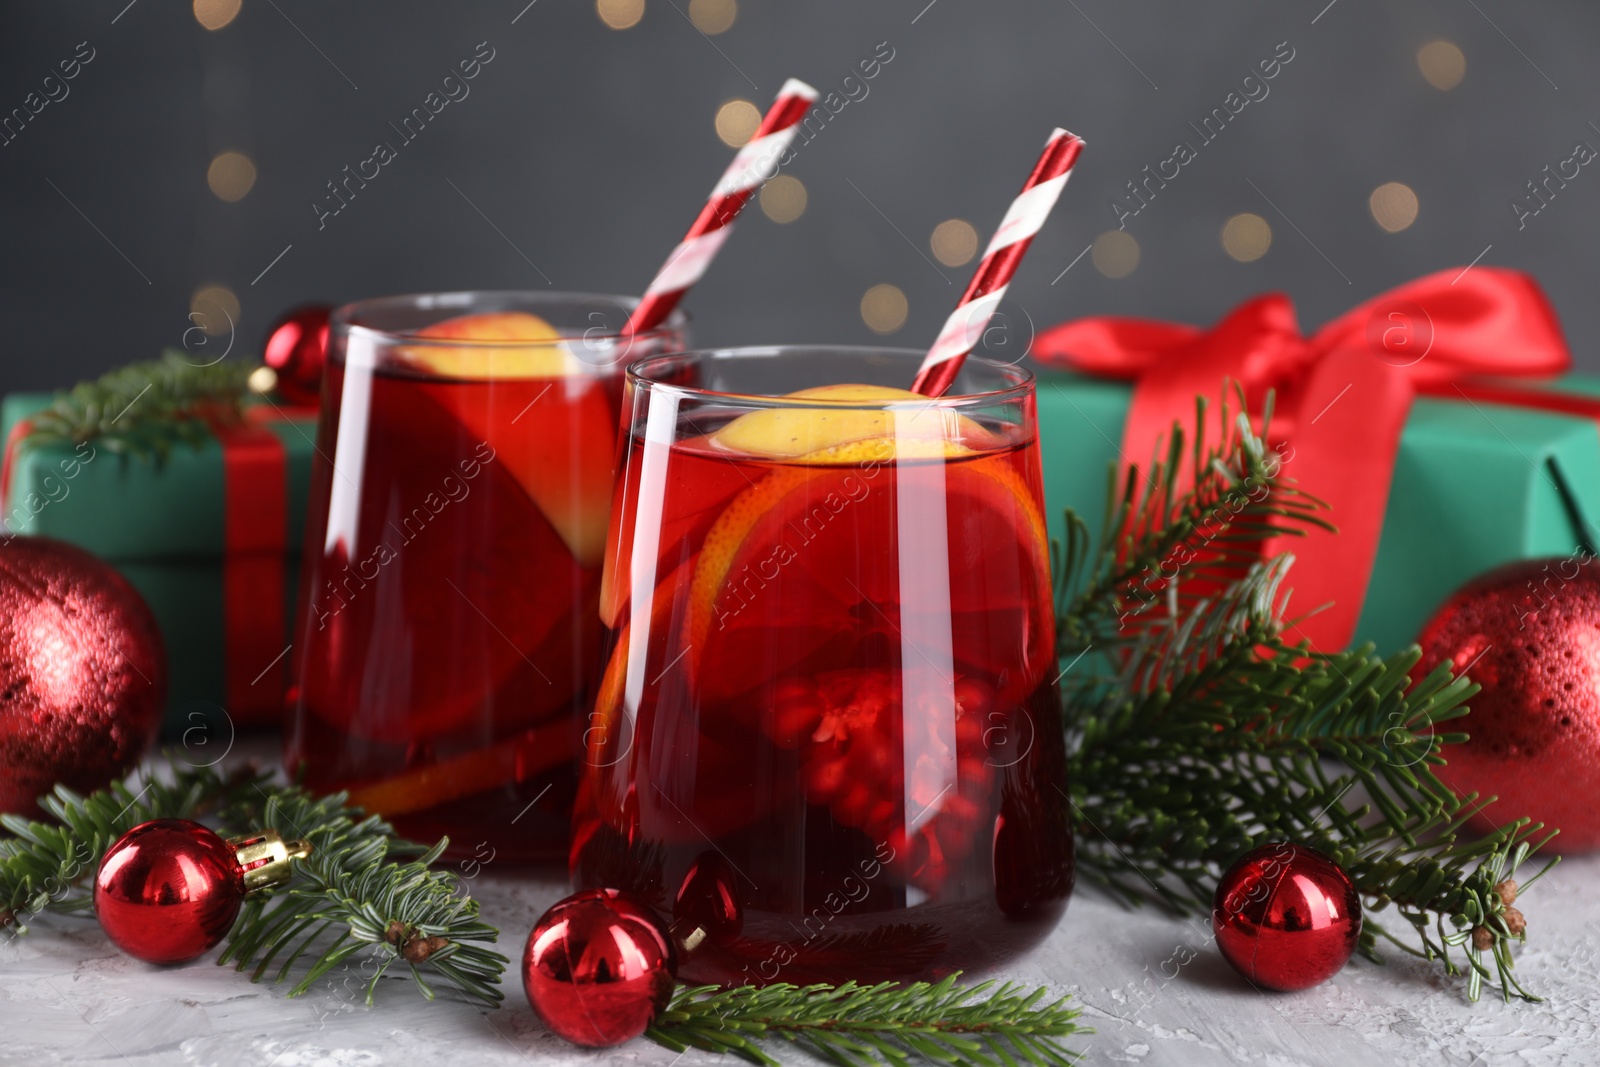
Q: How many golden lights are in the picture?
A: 13